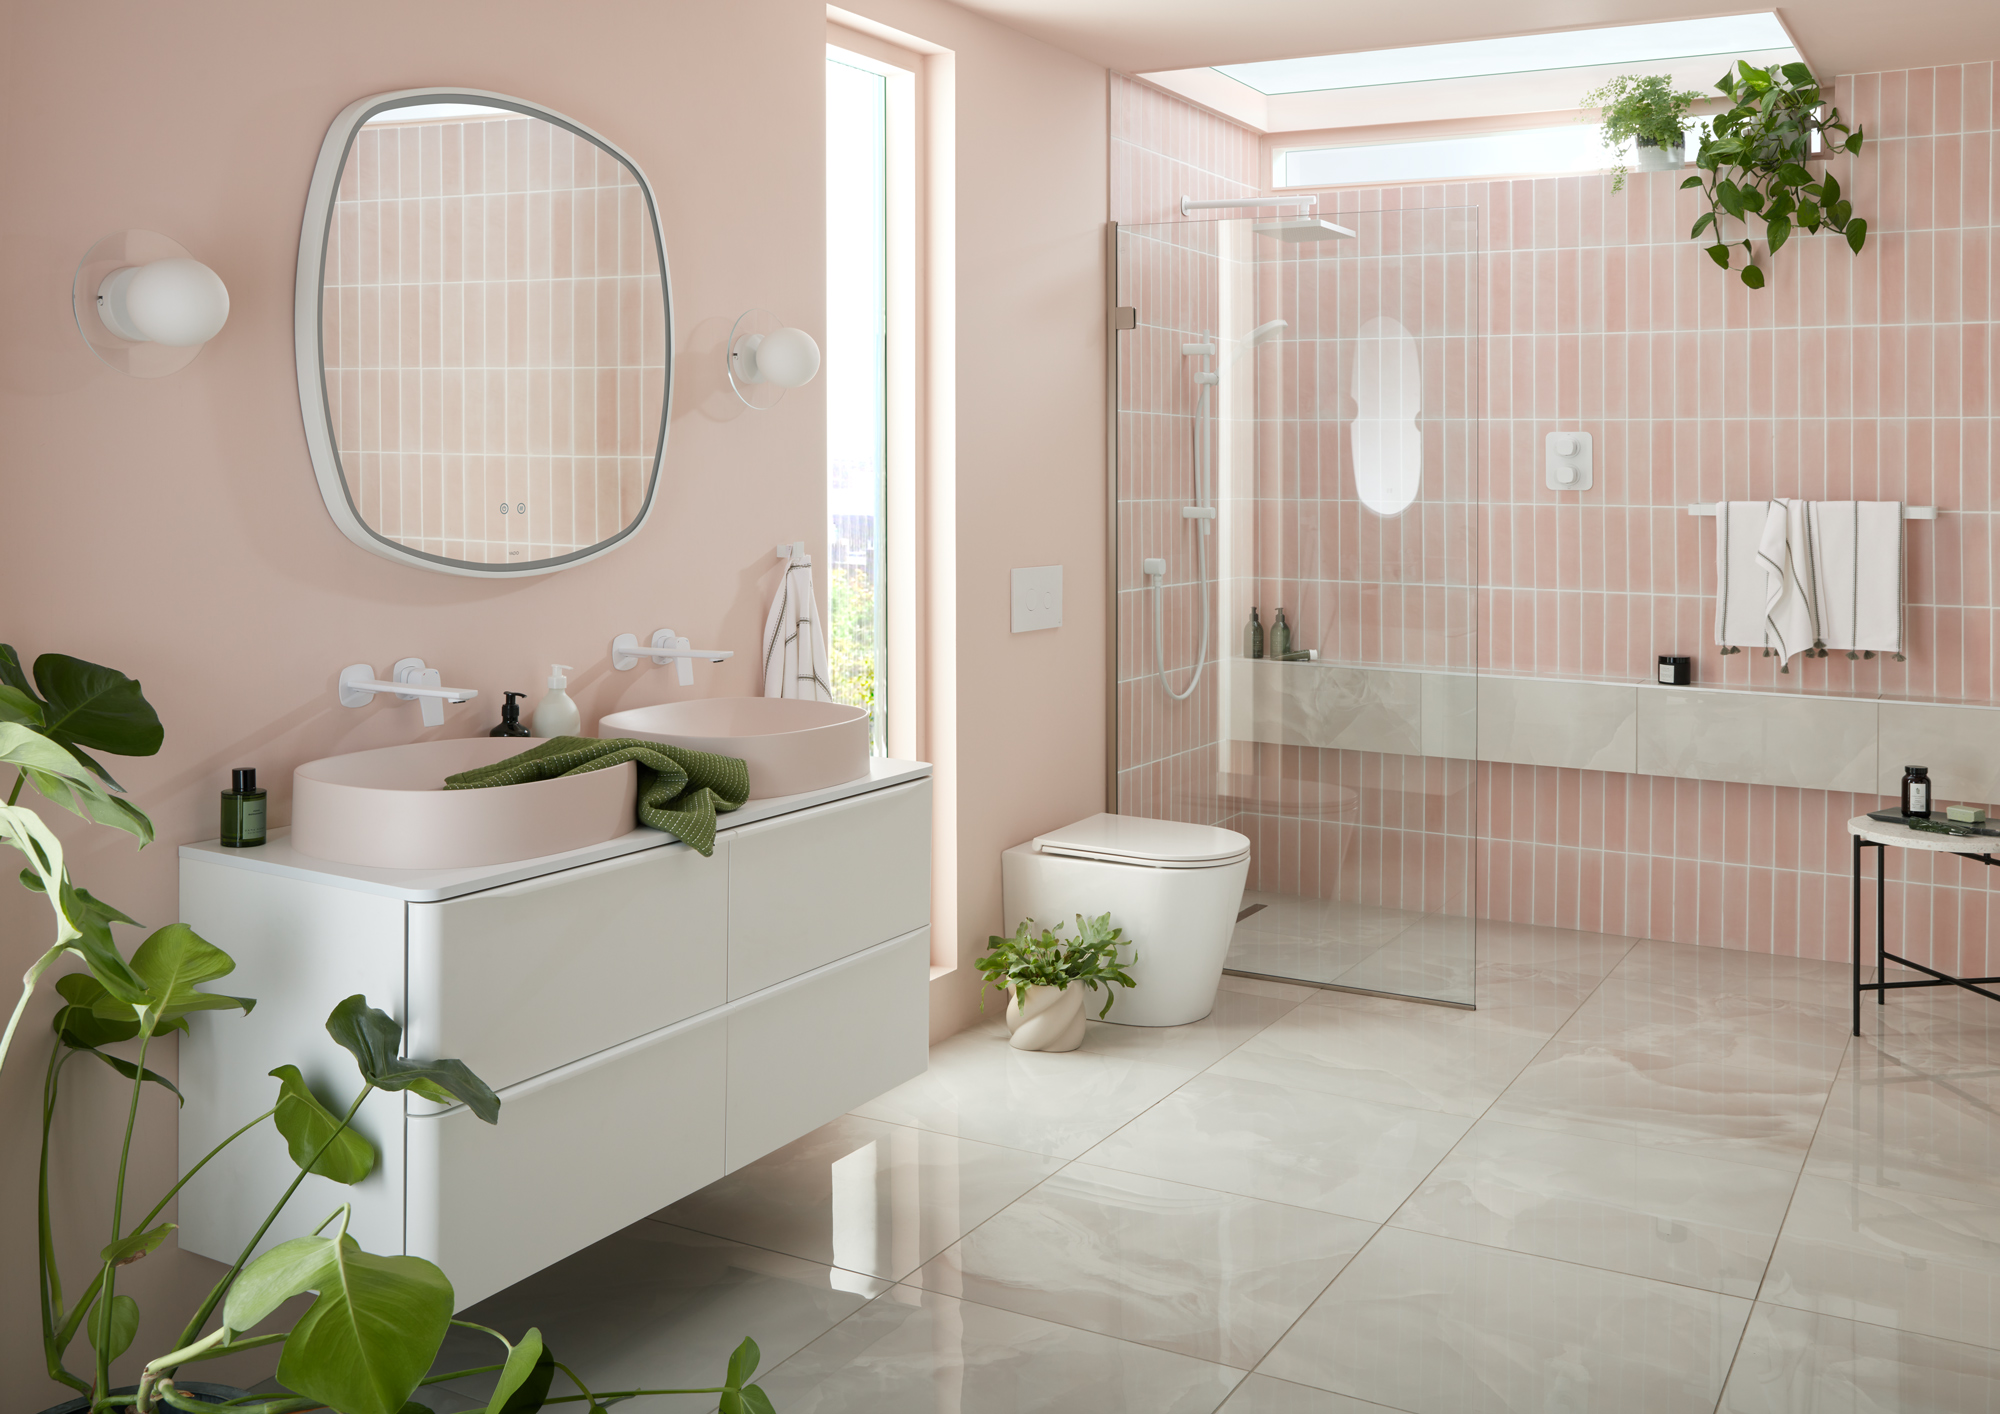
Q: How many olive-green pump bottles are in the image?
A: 2